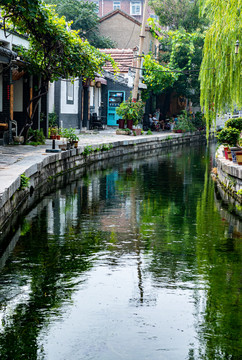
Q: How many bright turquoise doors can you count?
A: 1